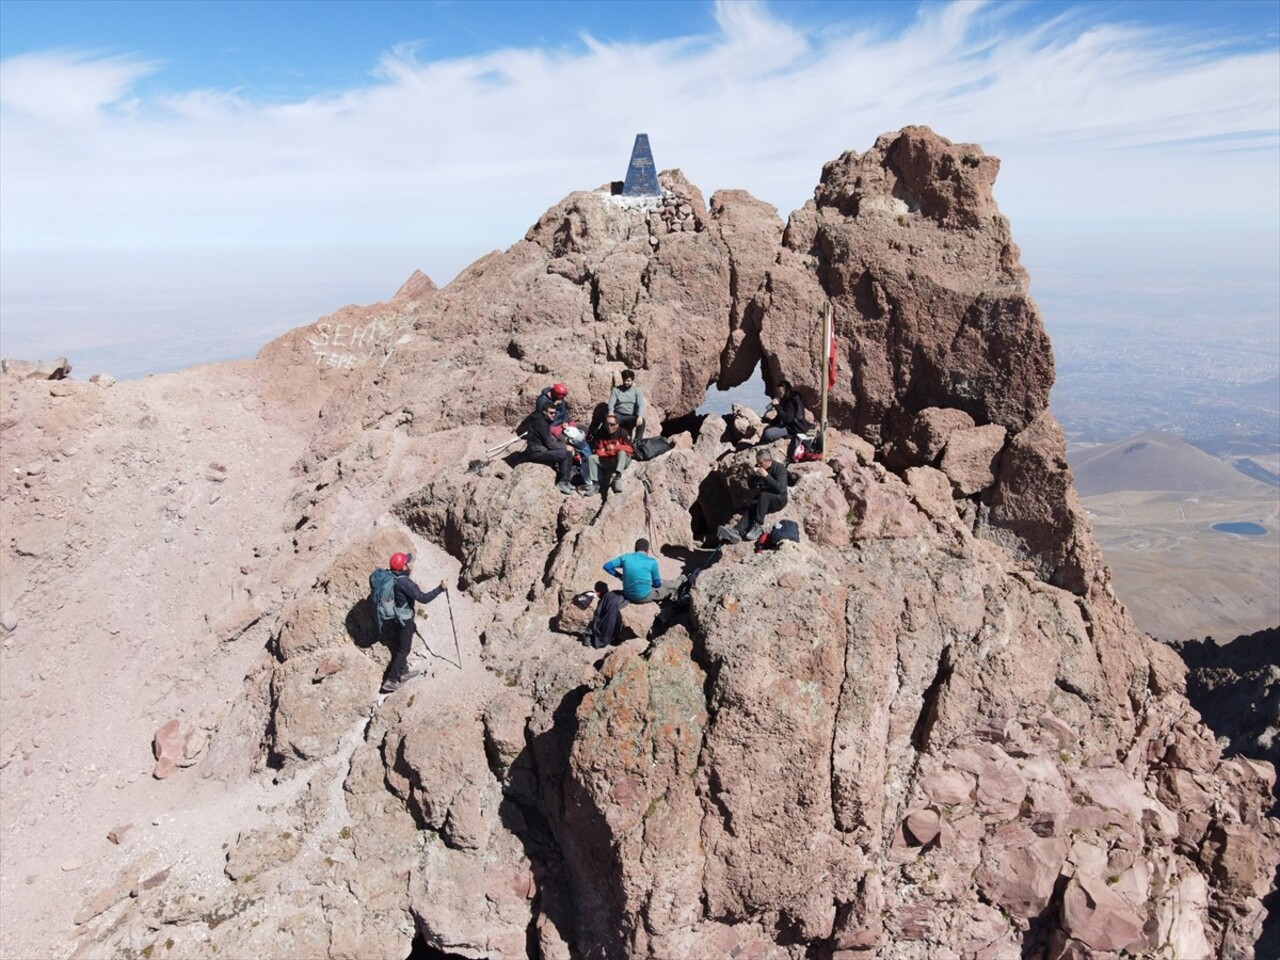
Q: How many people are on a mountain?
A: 8